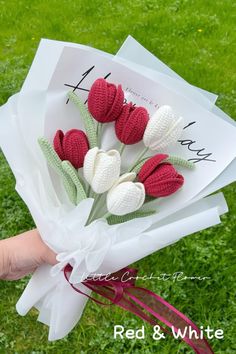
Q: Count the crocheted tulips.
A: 7